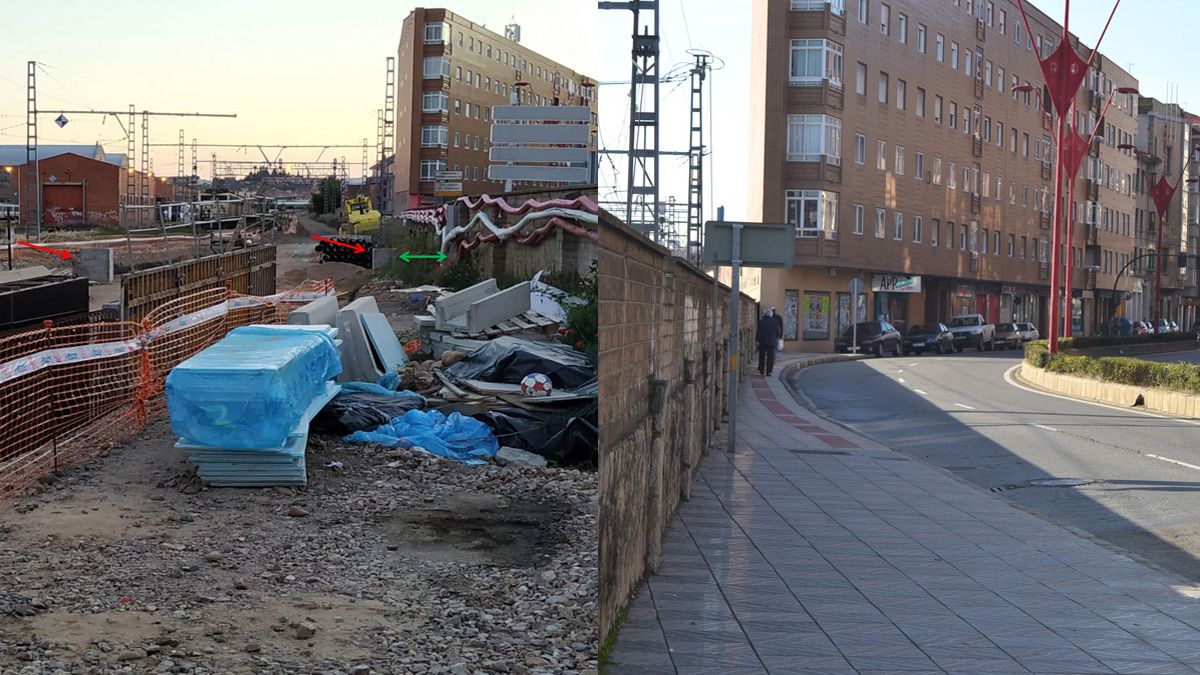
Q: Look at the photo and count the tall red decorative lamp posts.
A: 3